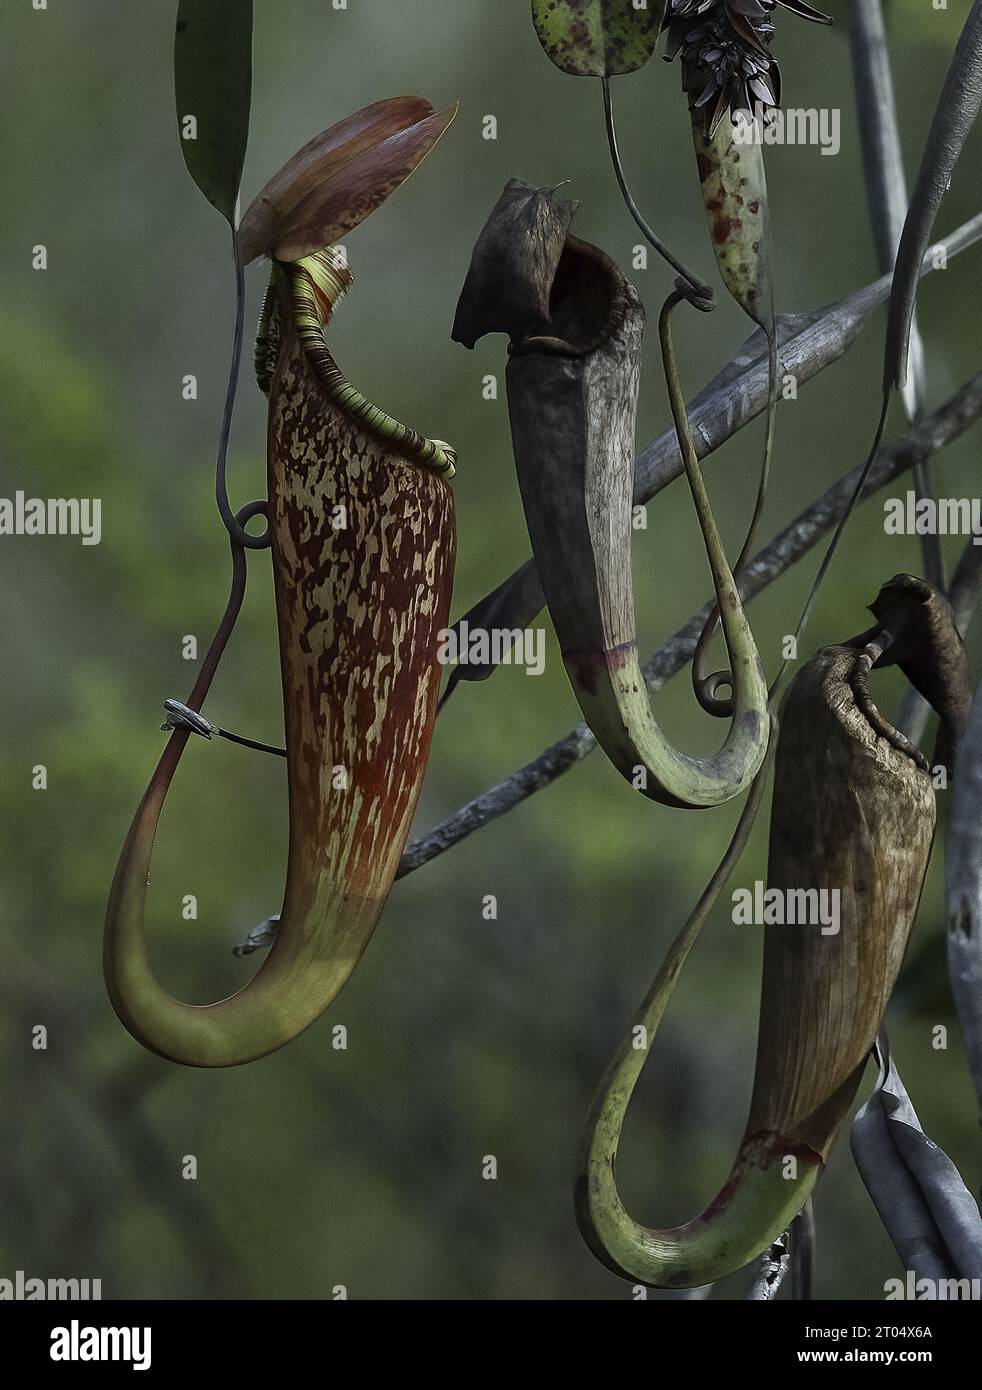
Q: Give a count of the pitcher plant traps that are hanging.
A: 3